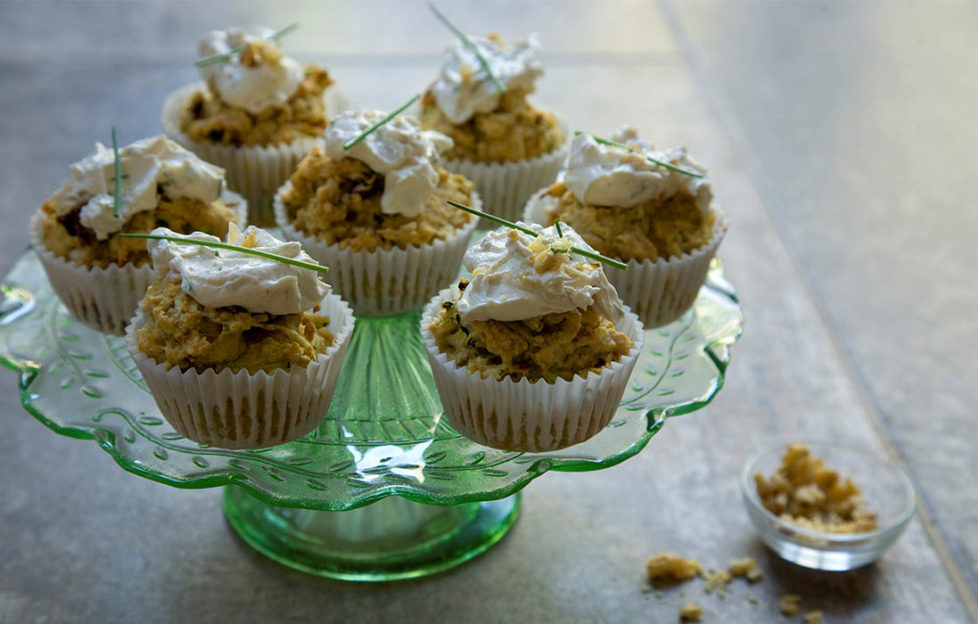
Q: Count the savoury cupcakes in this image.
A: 7